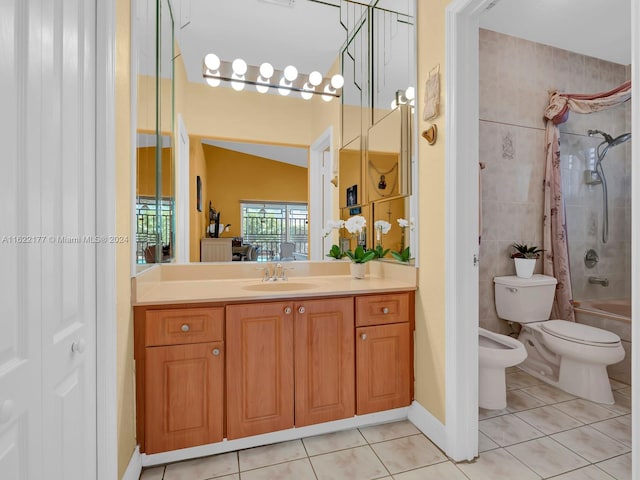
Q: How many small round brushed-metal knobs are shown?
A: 6